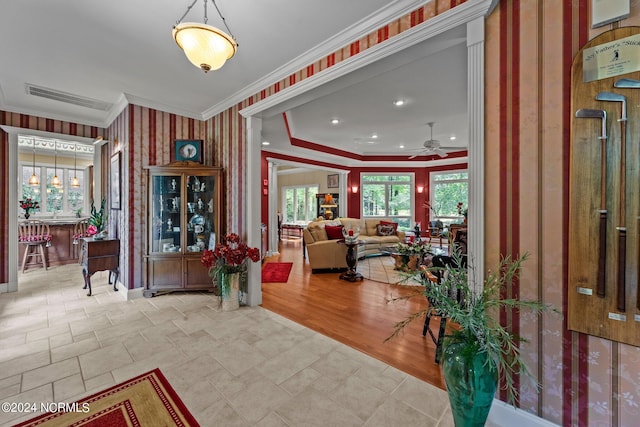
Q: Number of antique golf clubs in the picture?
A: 3